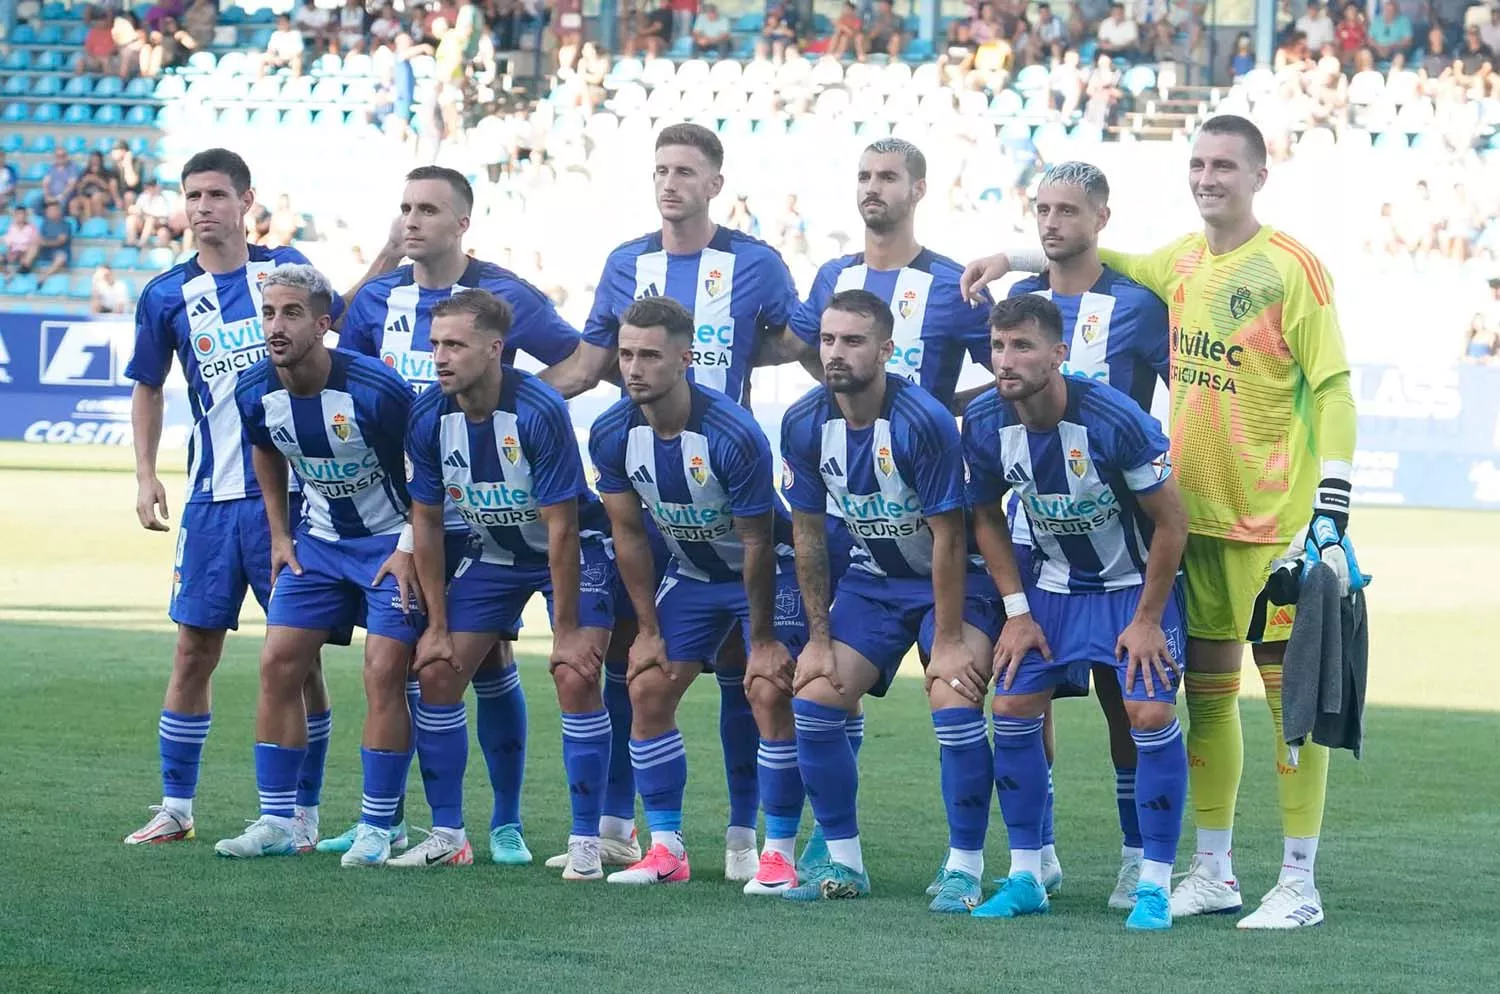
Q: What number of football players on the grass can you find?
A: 11